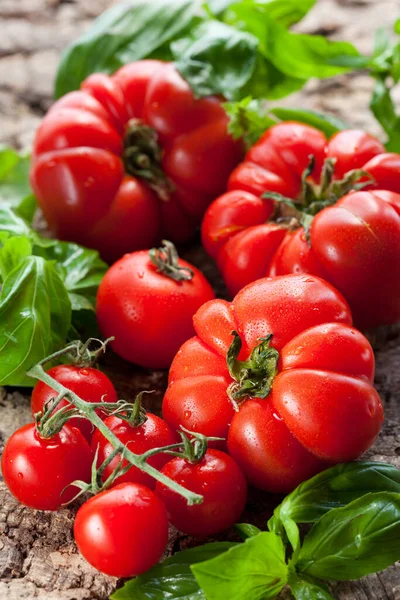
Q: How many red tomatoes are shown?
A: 9